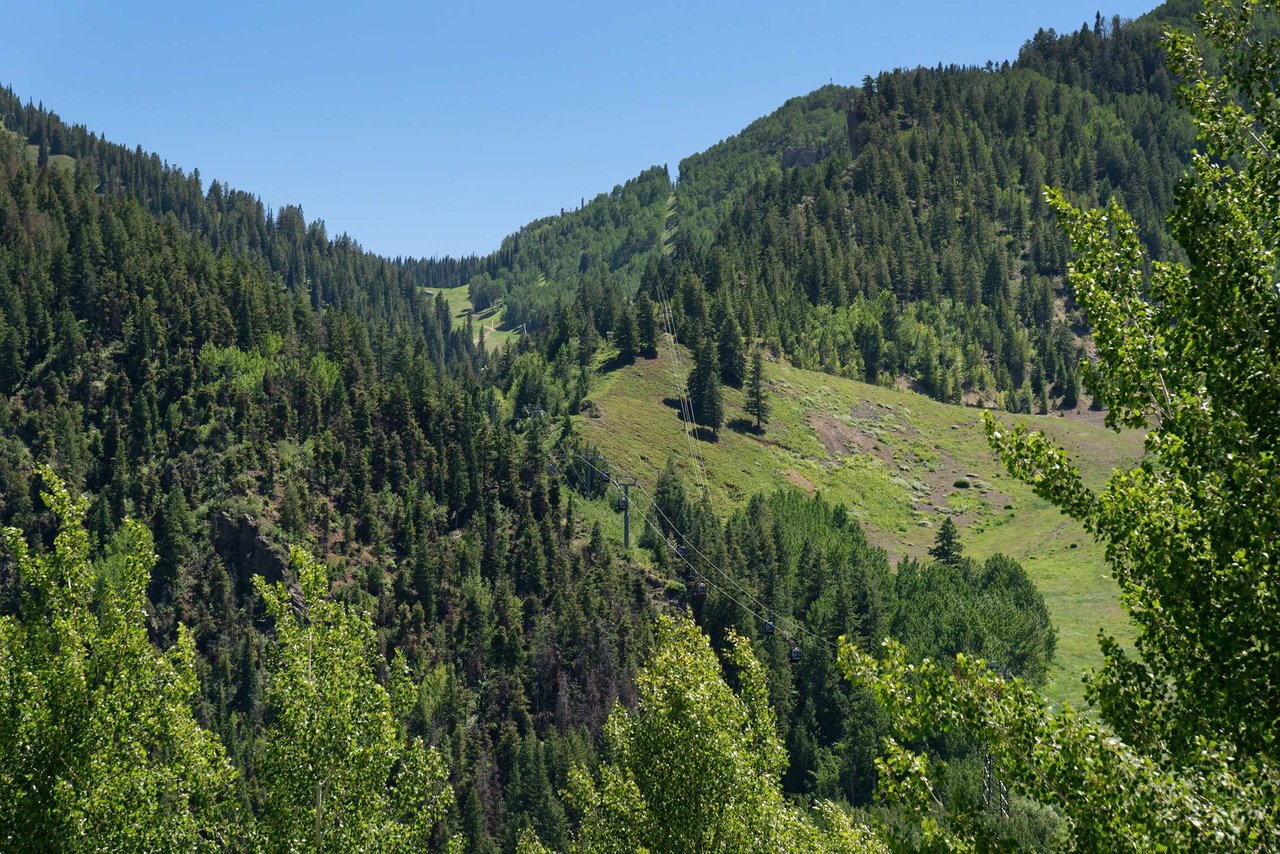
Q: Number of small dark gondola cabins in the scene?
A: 6